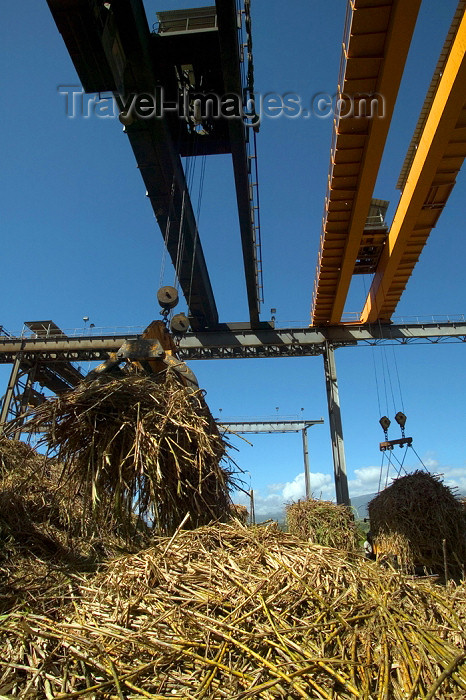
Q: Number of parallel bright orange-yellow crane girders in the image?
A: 2